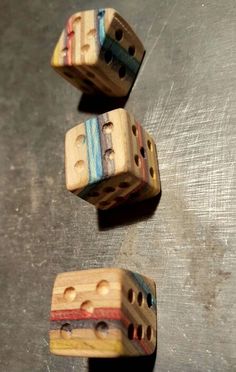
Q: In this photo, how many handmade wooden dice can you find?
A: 3